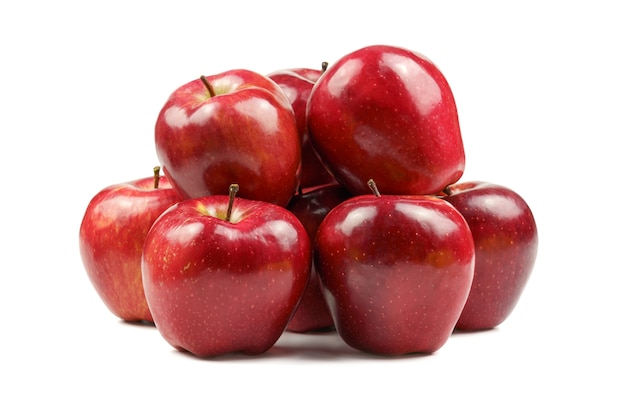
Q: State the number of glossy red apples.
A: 8